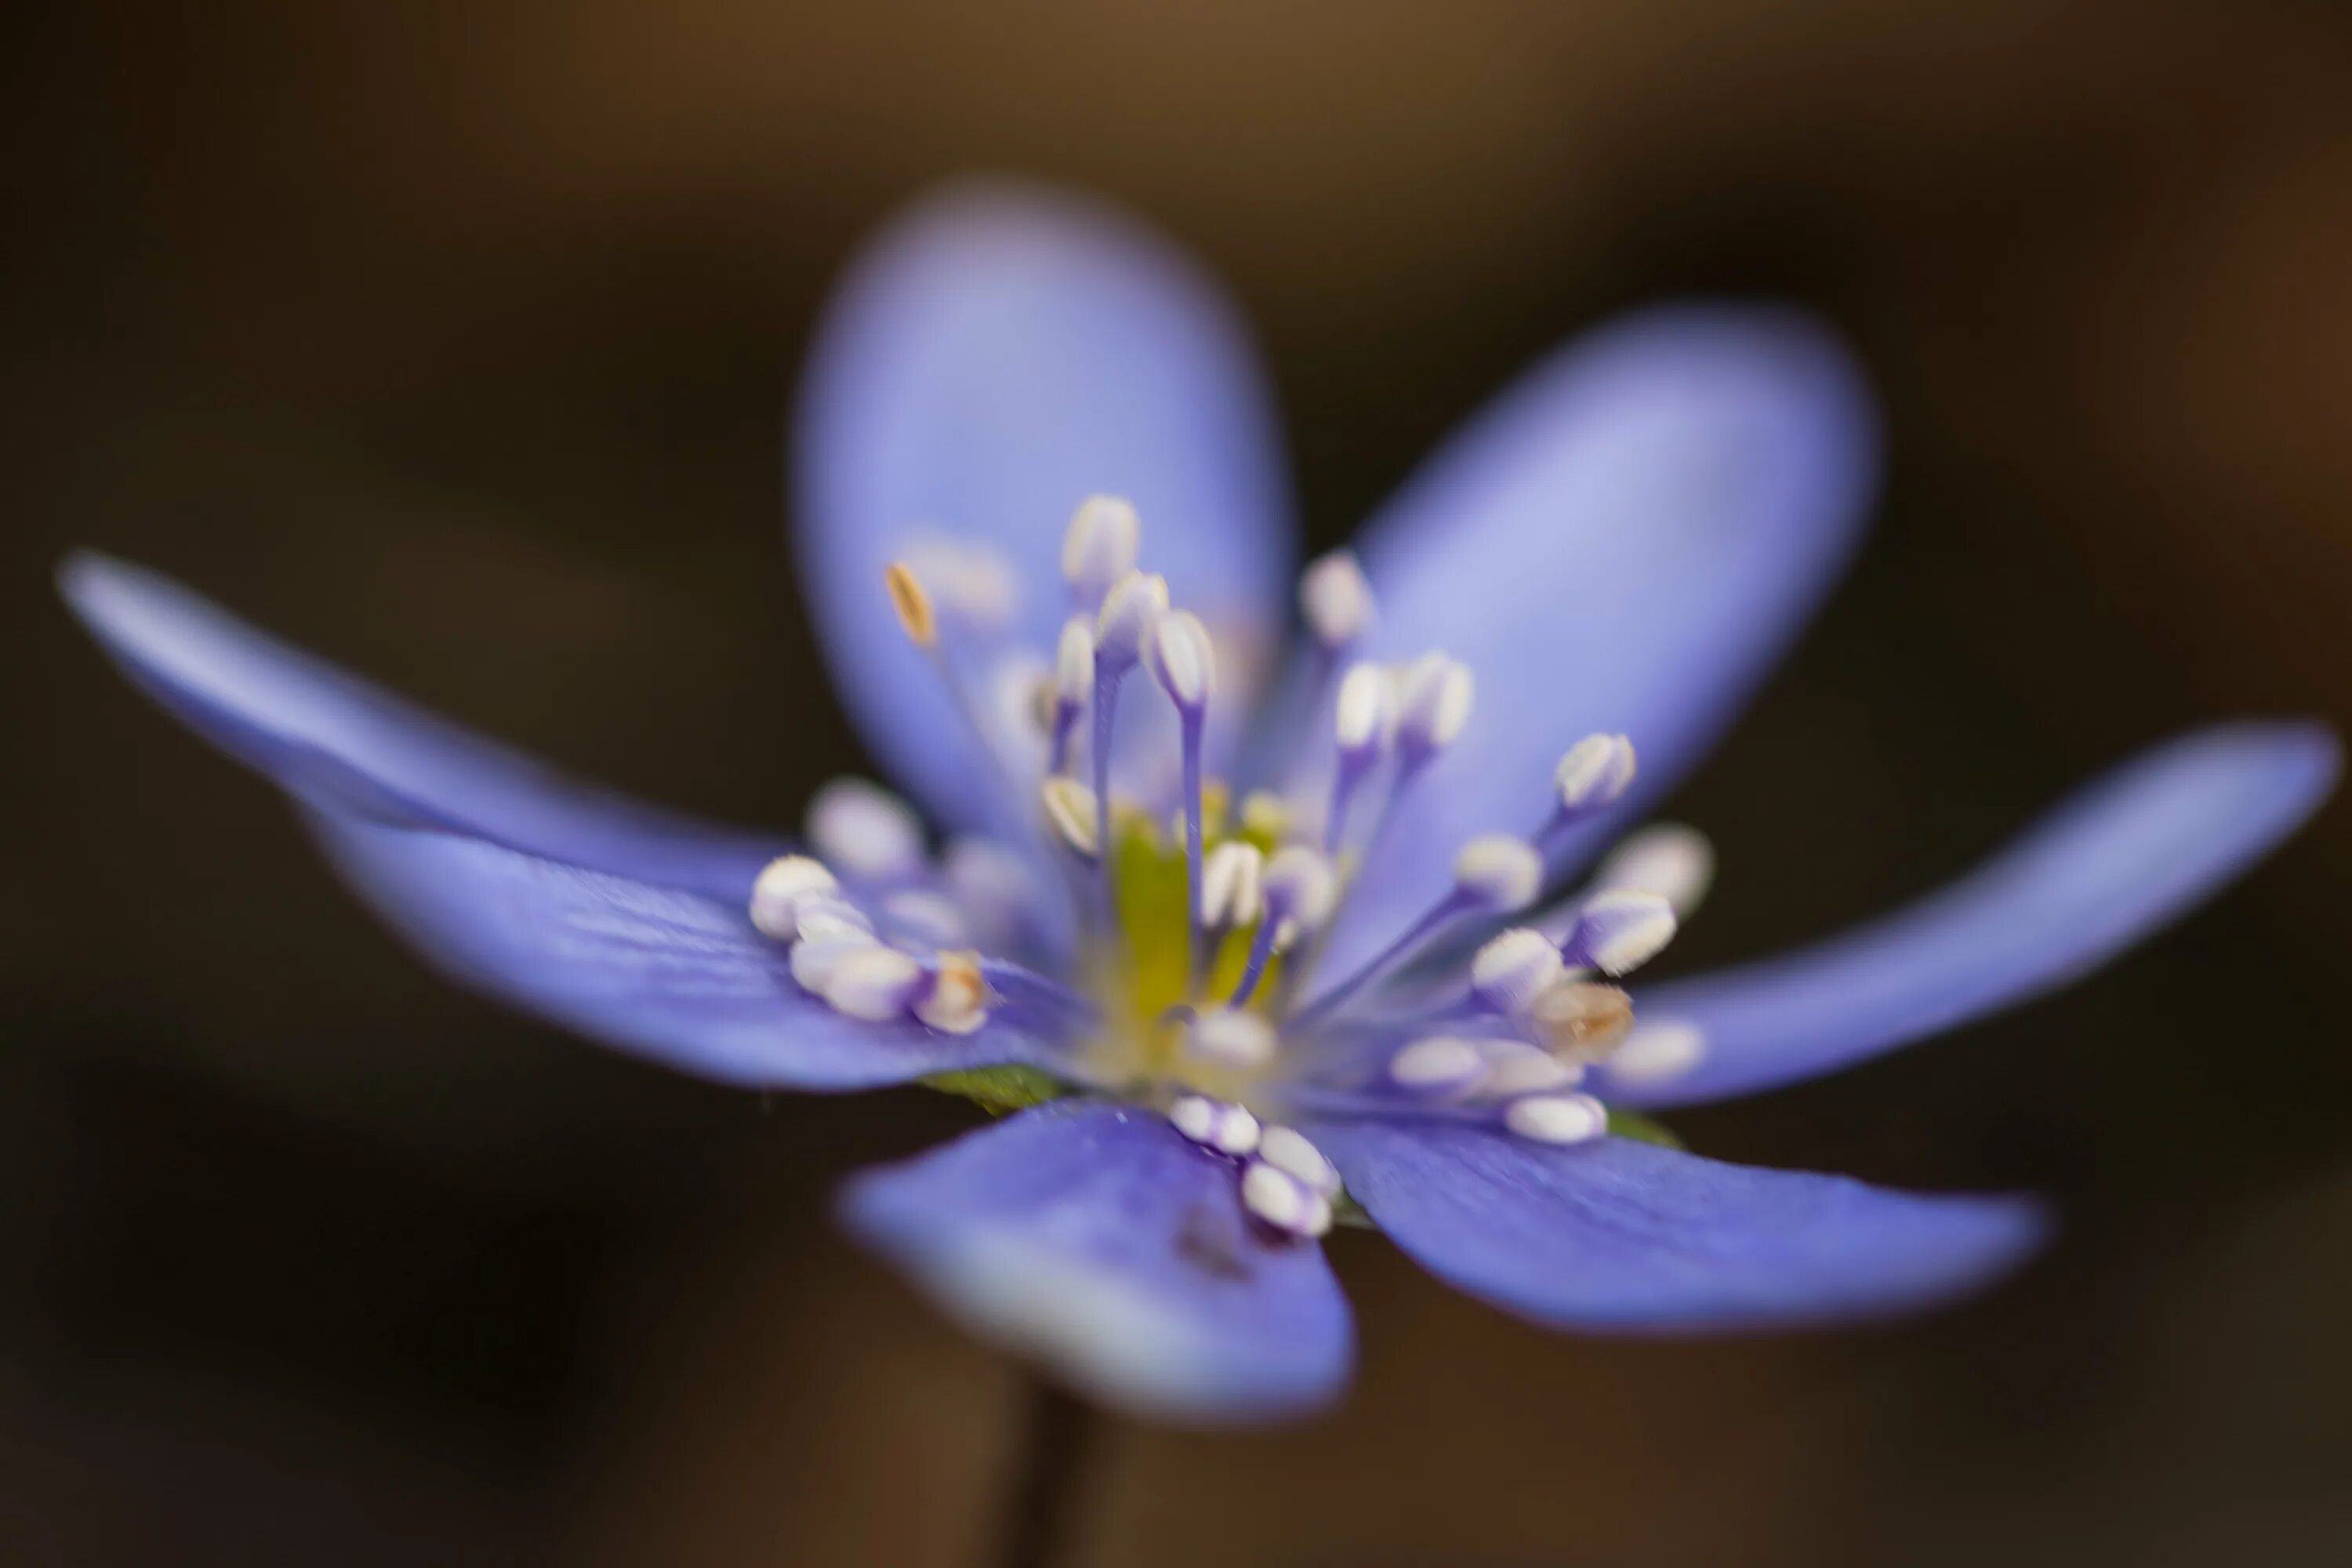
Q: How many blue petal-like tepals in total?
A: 7